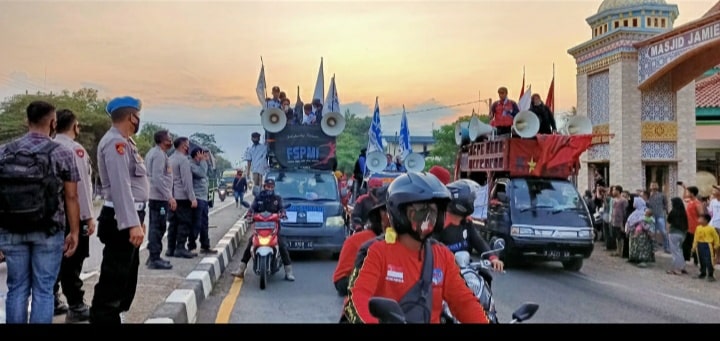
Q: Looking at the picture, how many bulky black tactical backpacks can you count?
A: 1